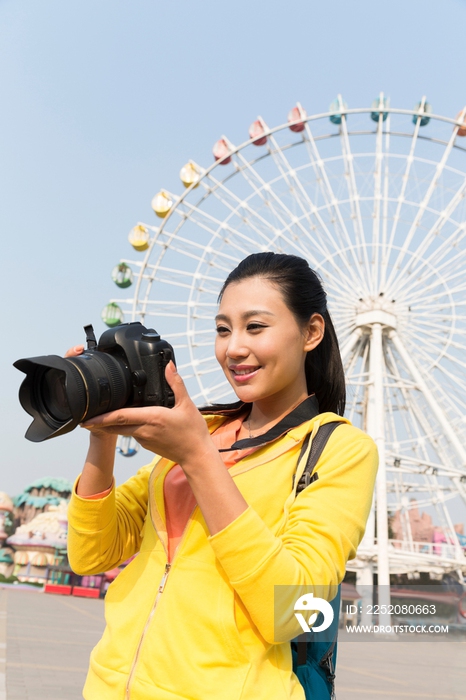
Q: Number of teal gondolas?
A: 3